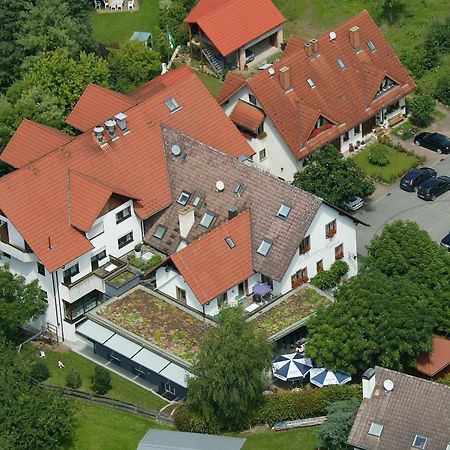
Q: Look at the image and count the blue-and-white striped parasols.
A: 2